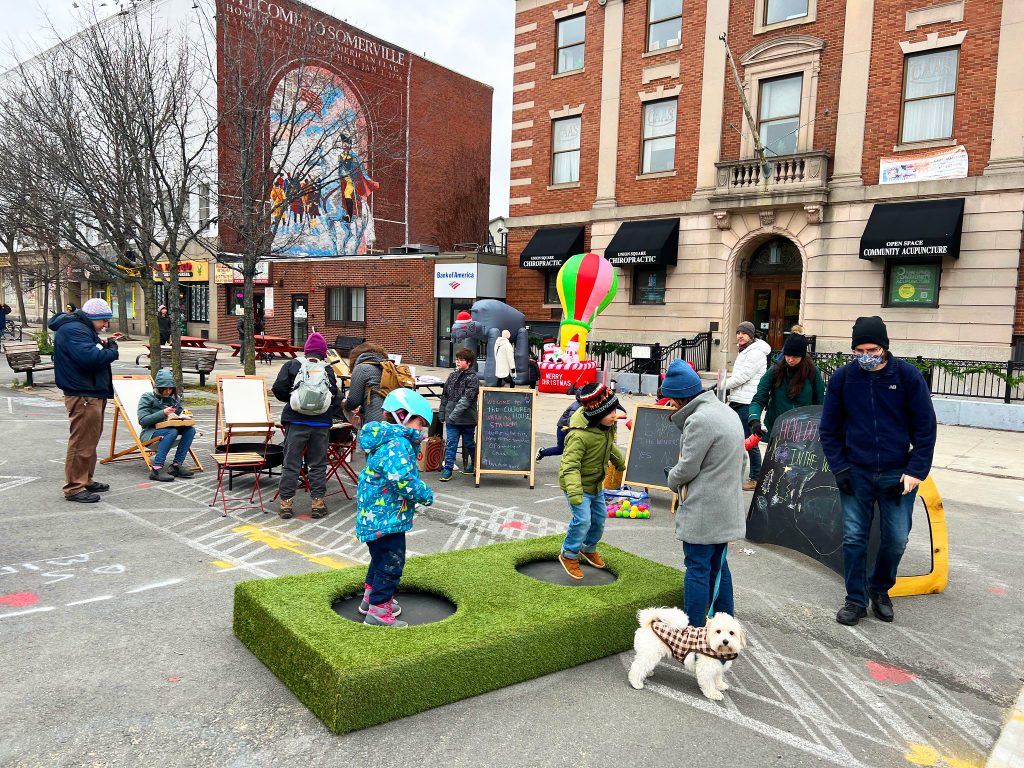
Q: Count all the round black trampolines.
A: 2